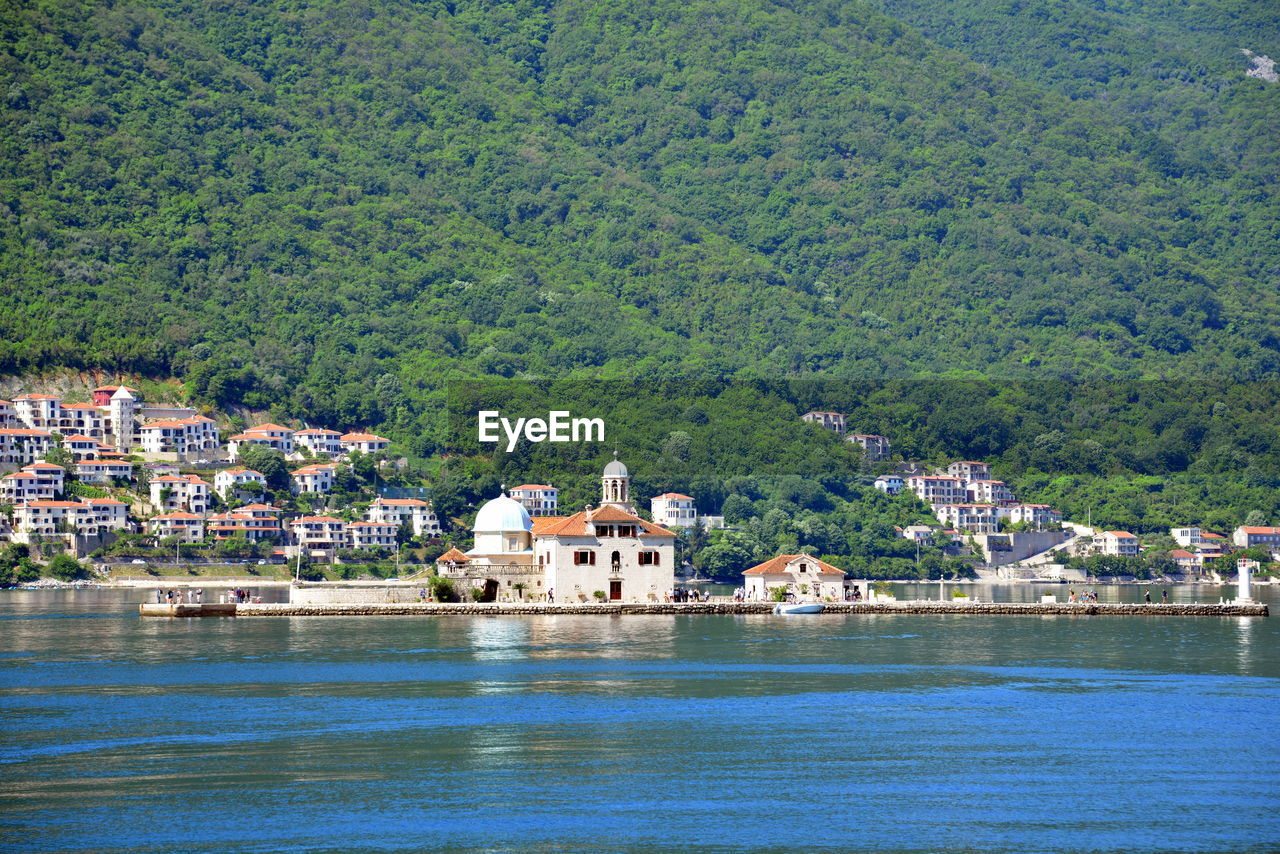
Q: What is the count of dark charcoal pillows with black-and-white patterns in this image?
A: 0